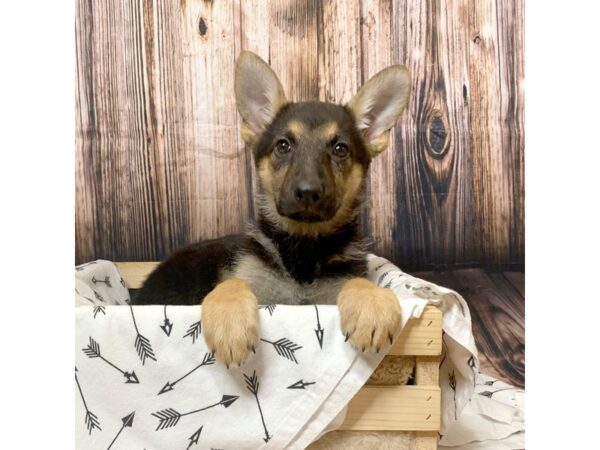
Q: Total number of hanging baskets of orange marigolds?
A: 0